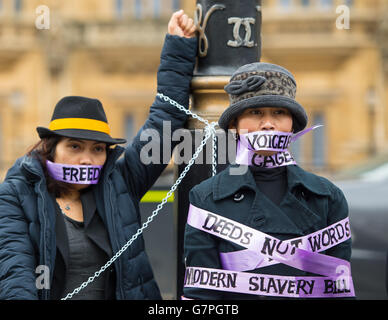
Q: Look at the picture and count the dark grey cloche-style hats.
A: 1